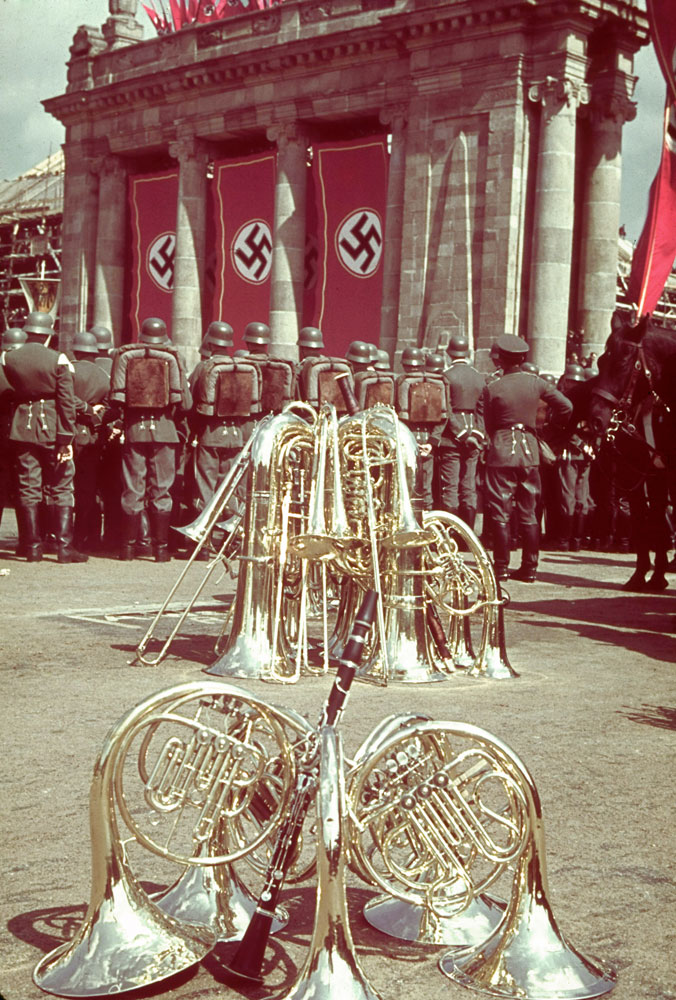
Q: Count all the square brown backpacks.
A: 6